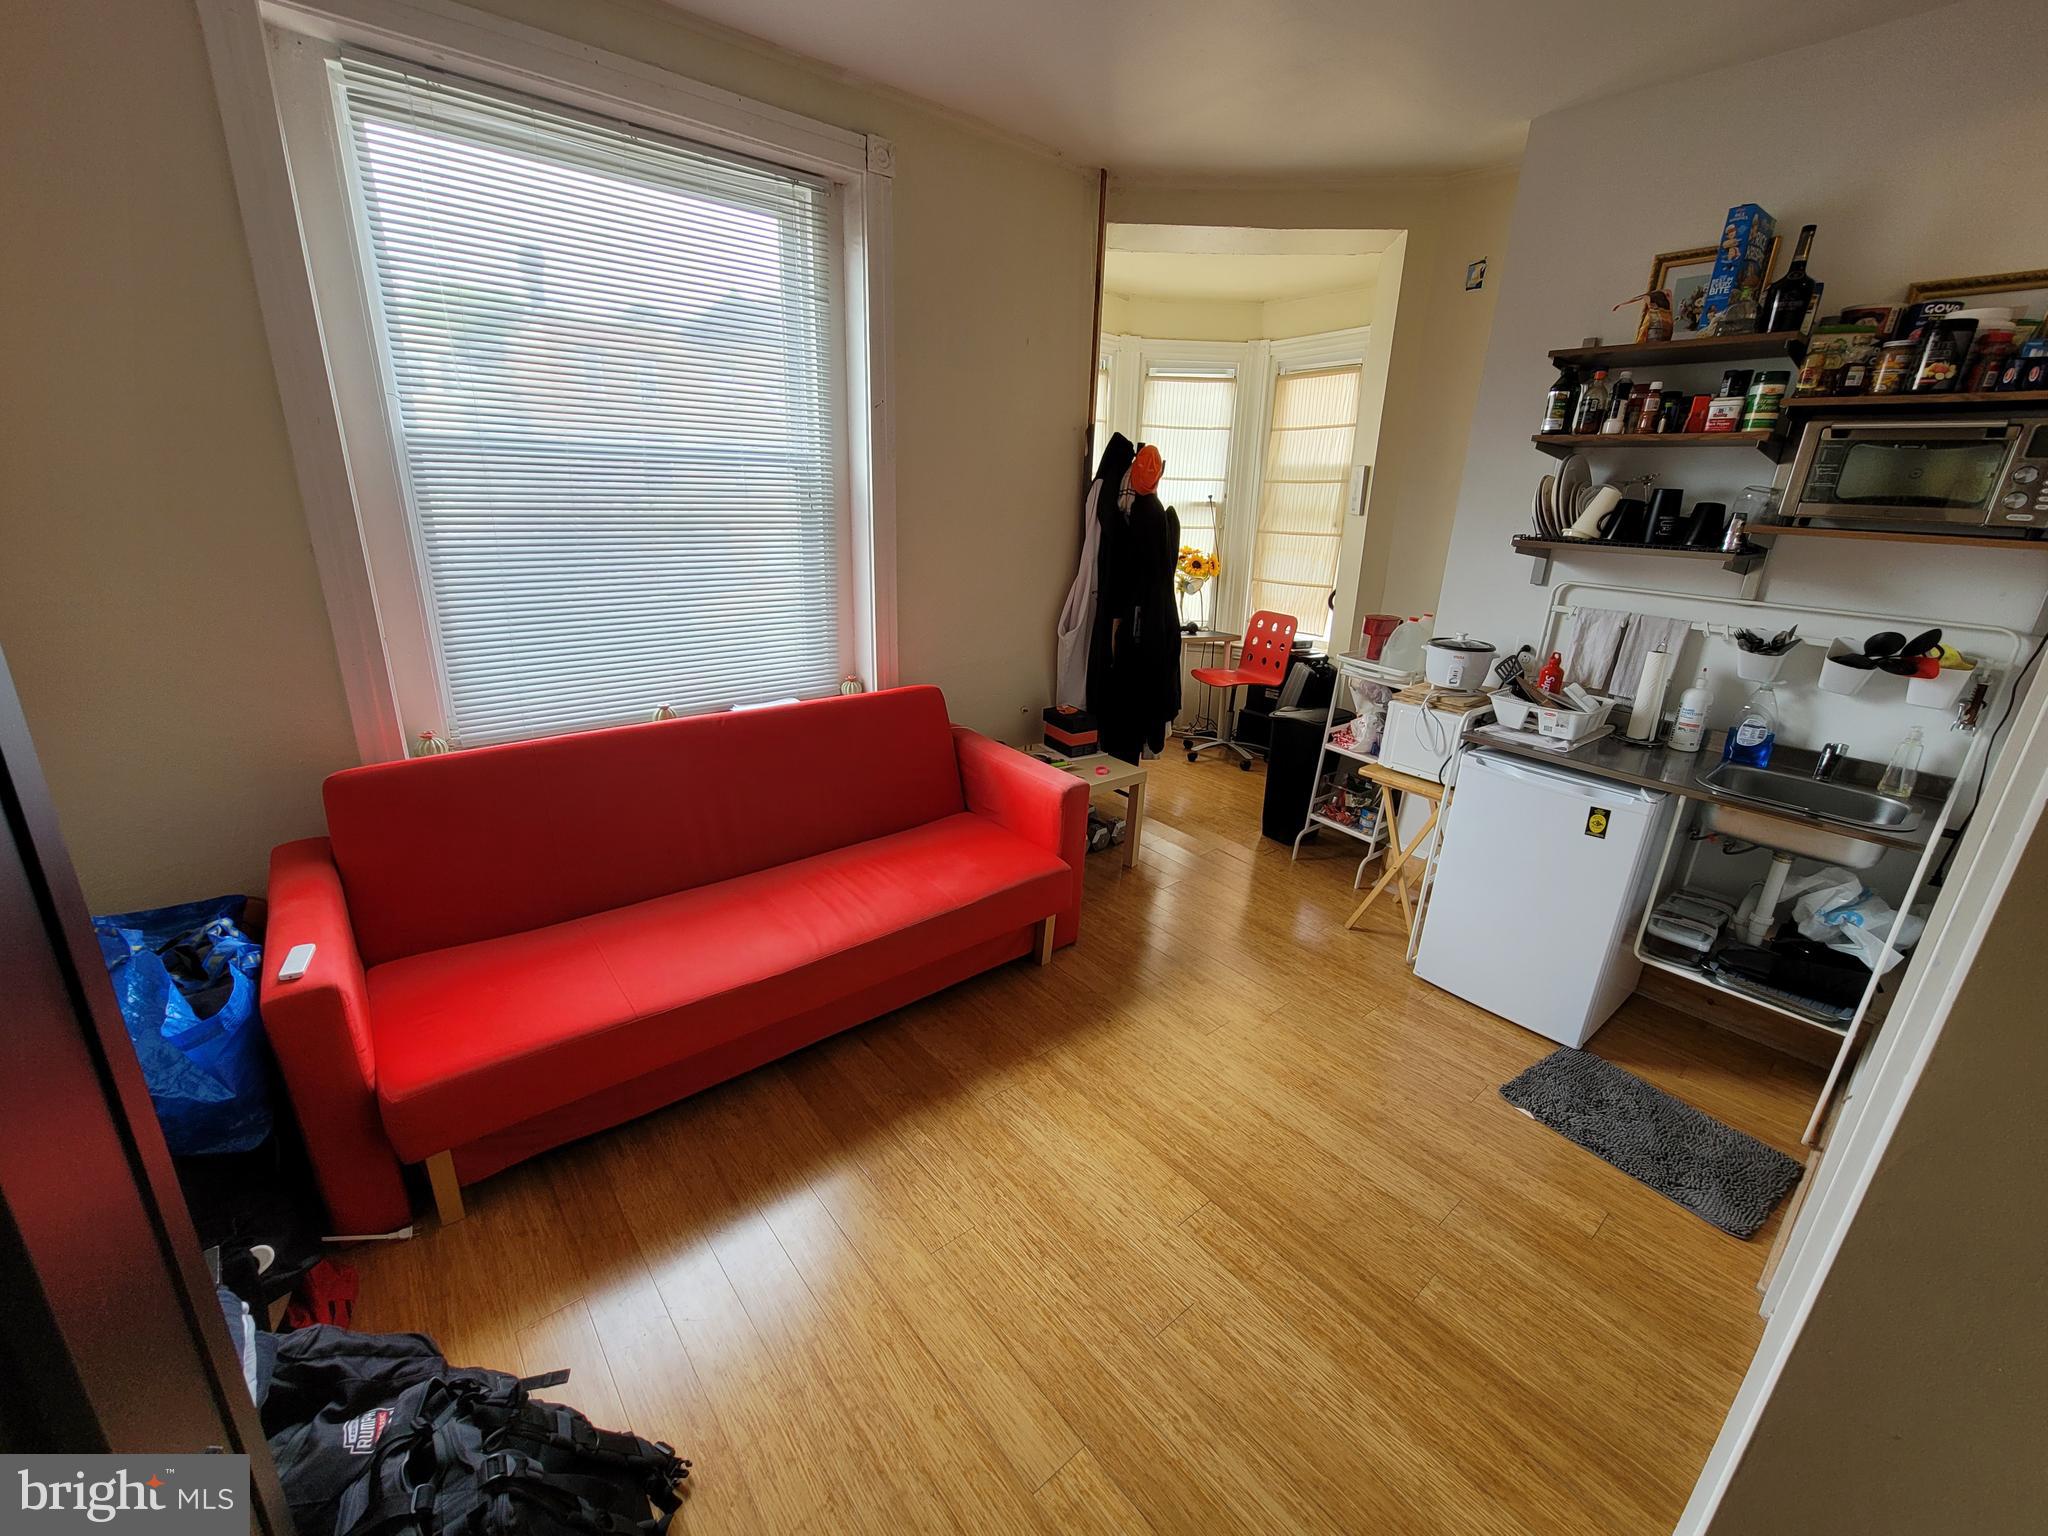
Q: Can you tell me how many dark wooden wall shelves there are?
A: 5